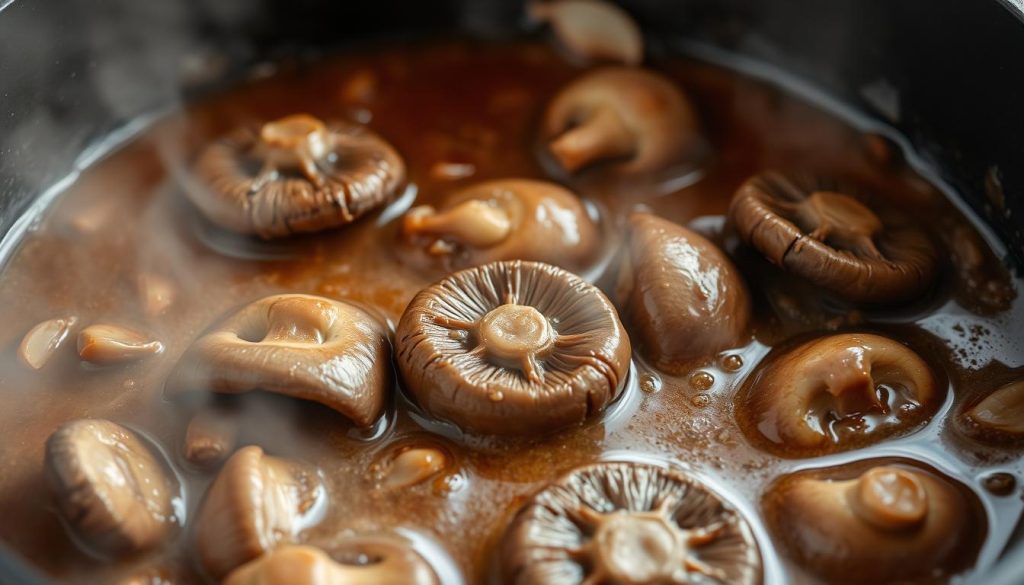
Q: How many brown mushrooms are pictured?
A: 13